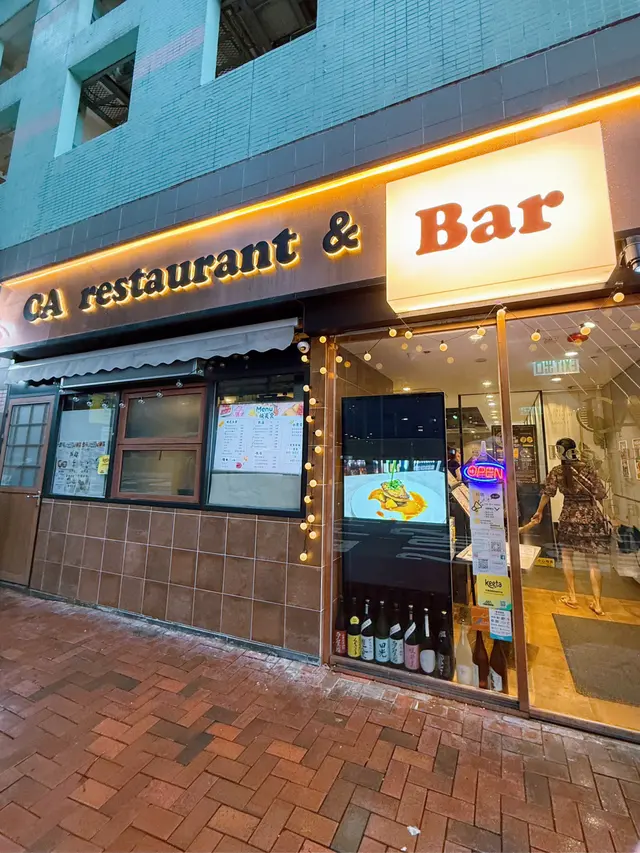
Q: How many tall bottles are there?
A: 11